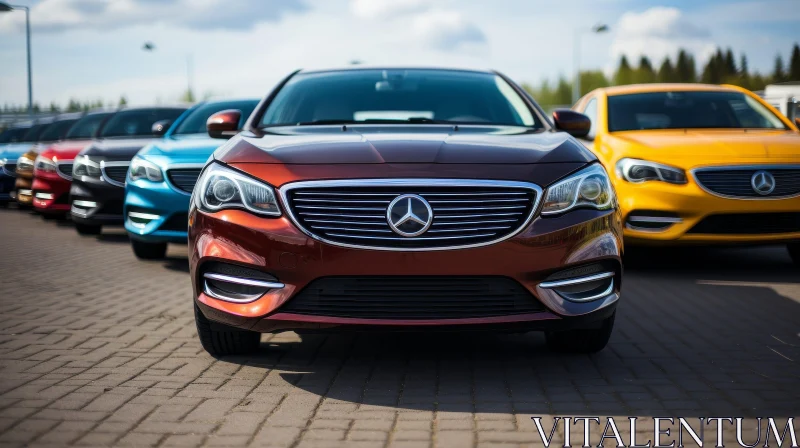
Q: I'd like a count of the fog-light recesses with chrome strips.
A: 7